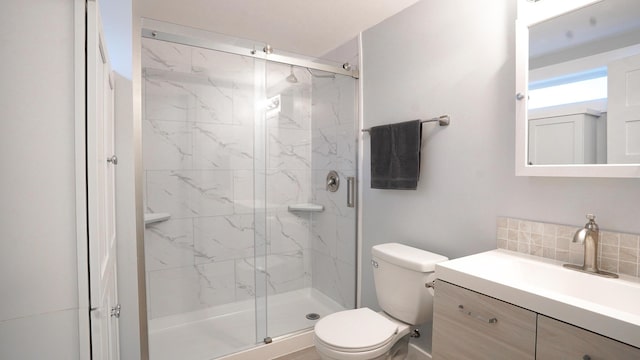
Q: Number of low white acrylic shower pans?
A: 1